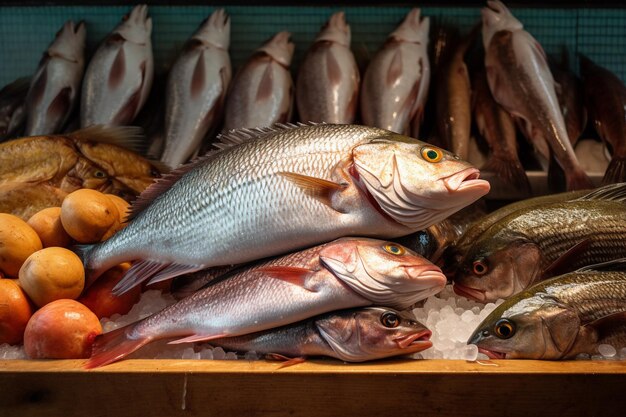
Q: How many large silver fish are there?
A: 1